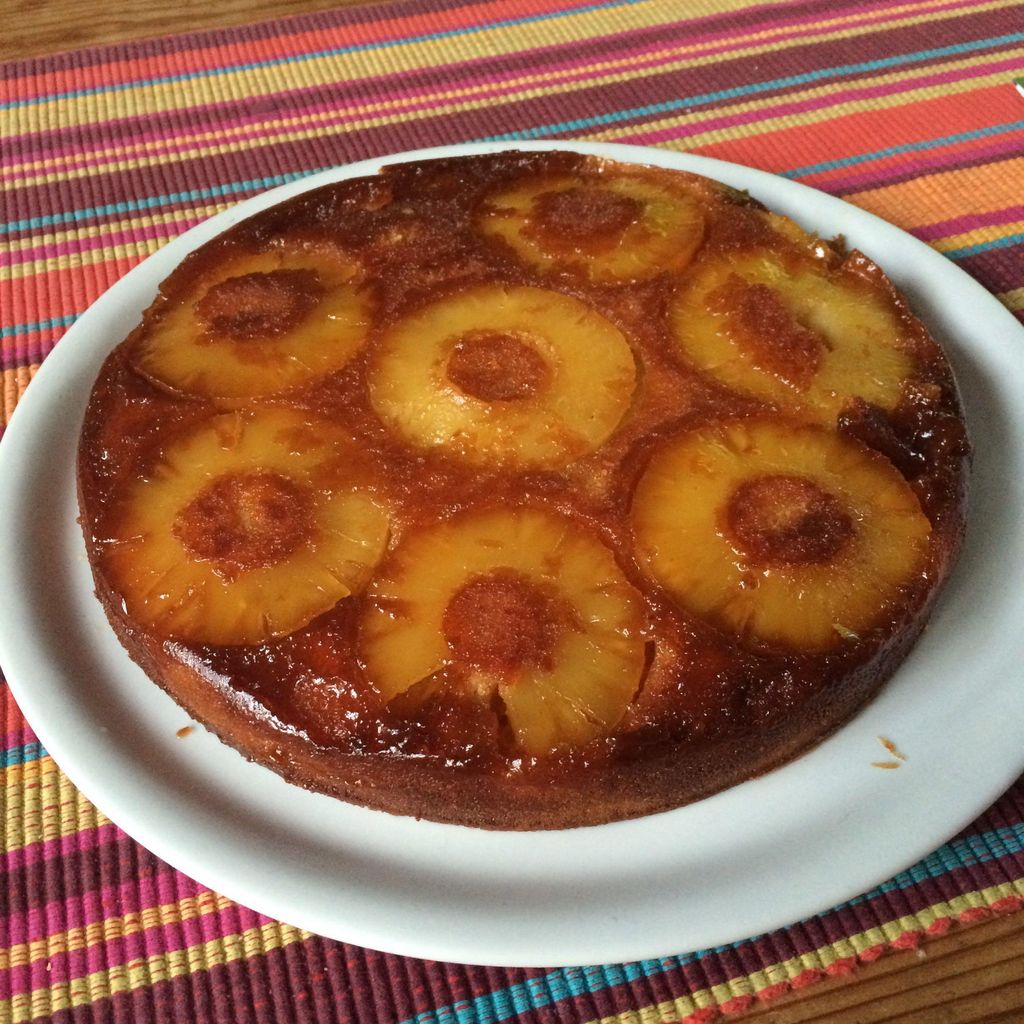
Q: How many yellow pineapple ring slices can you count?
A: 7